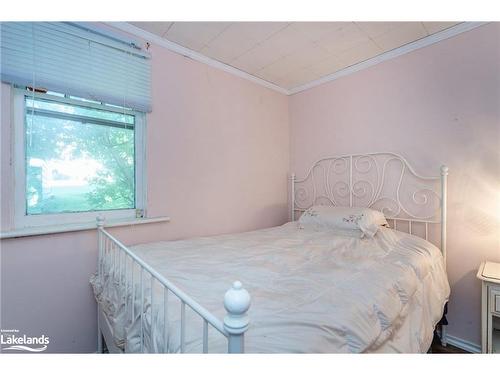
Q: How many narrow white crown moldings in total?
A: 2